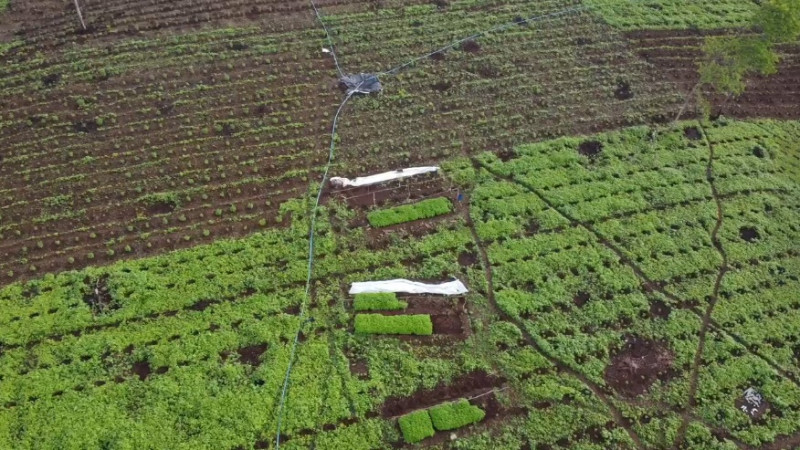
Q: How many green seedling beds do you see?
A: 5